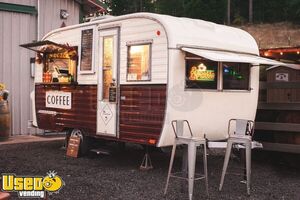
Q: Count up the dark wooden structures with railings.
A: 1